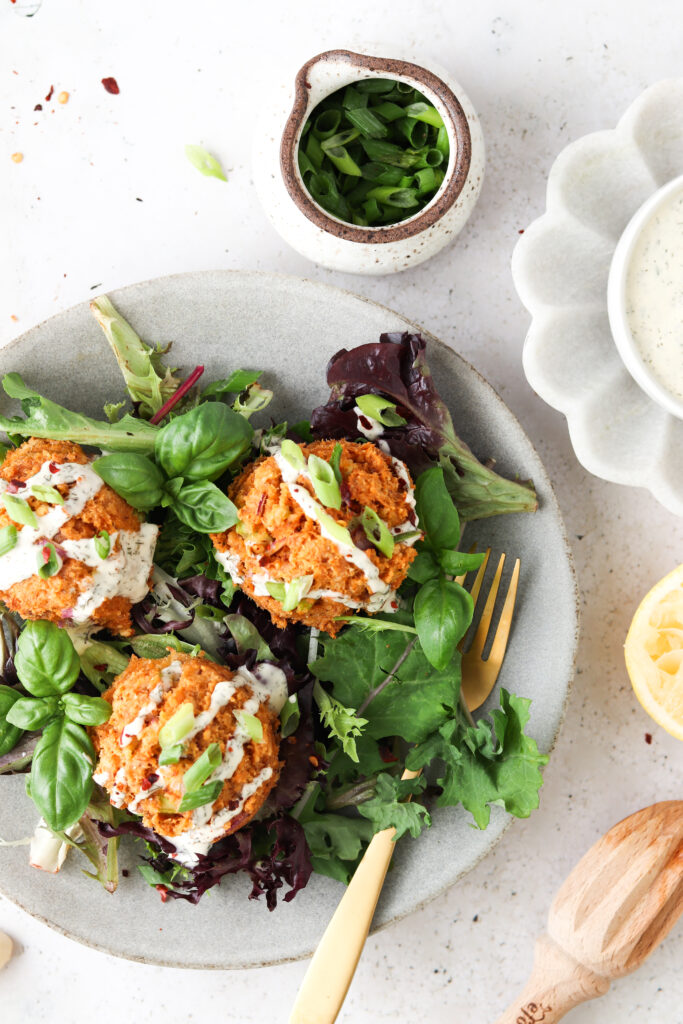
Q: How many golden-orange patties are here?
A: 3